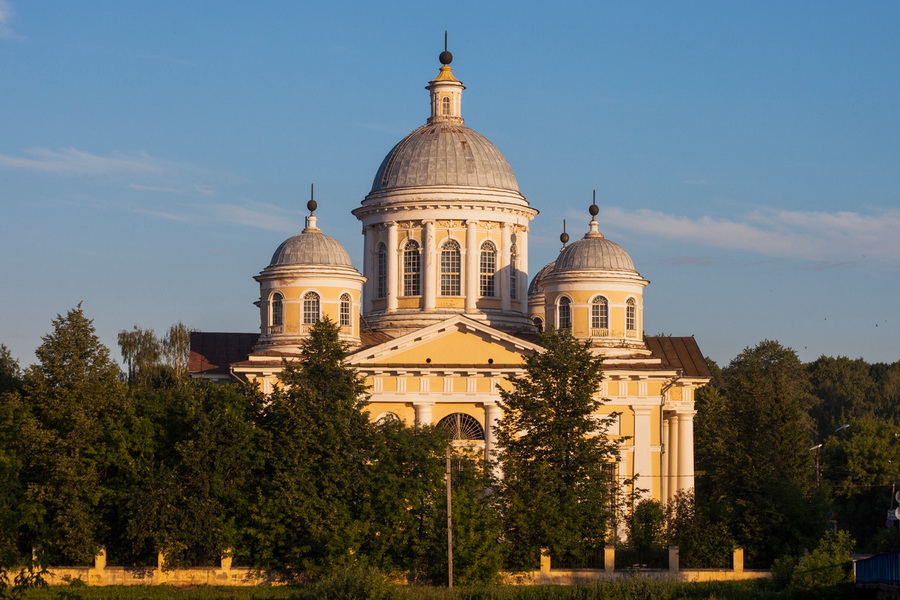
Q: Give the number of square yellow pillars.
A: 8